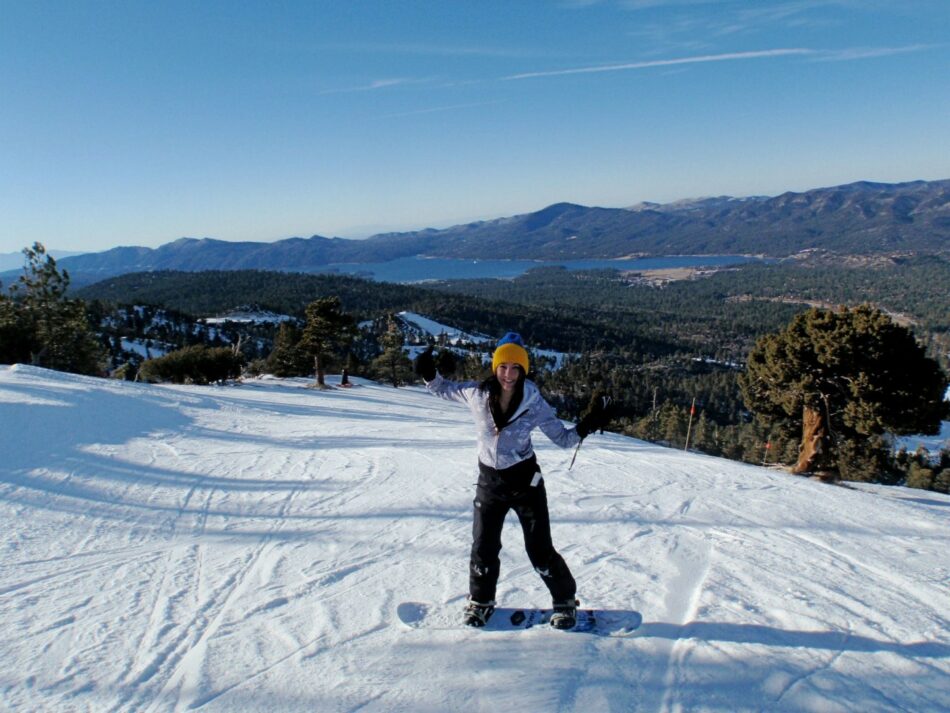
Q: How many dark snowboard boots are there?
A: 2